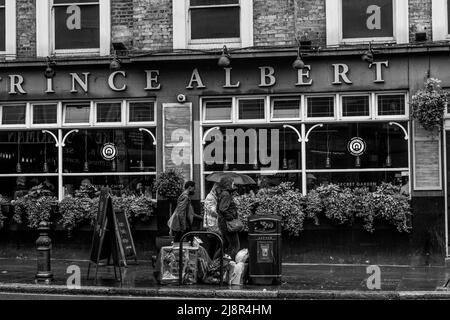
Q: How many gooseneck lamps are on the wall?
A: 5